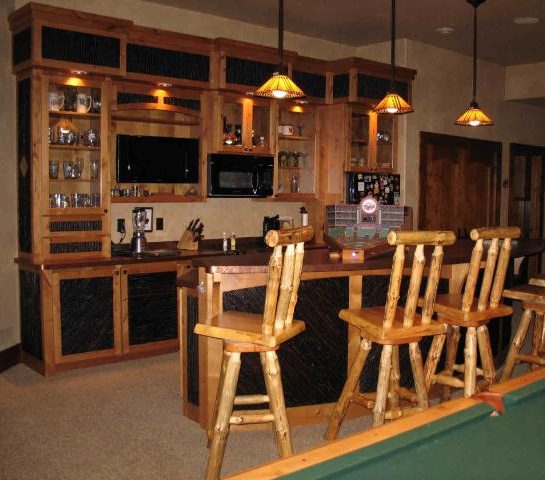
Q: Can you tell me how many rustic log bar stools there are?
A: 4